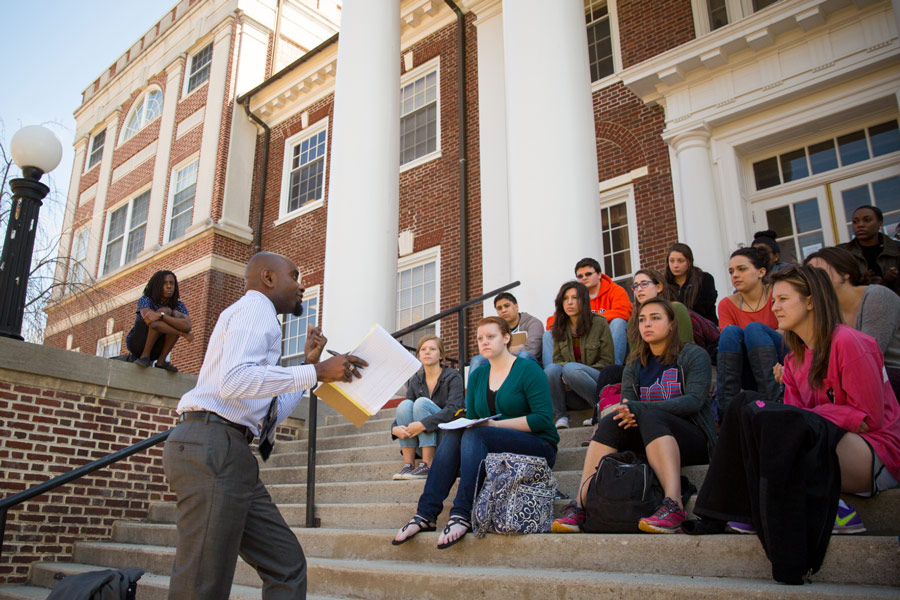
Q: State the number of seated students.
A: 14